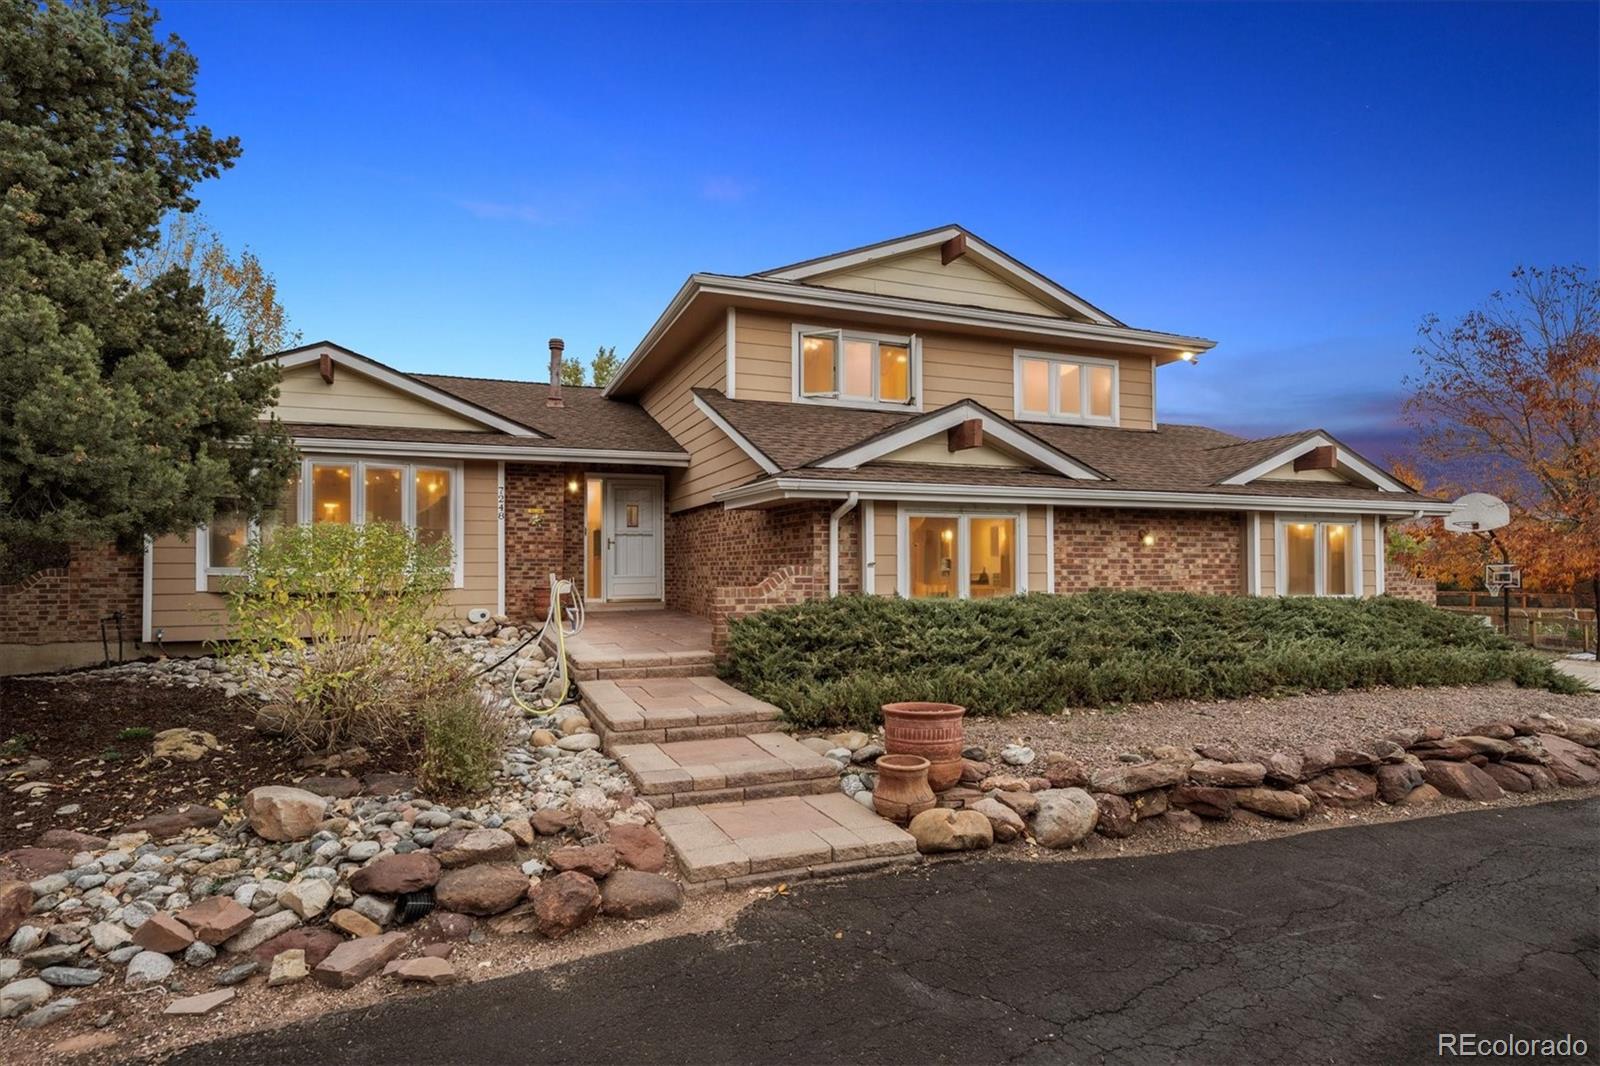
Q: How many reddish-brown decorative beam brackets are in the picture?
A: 4